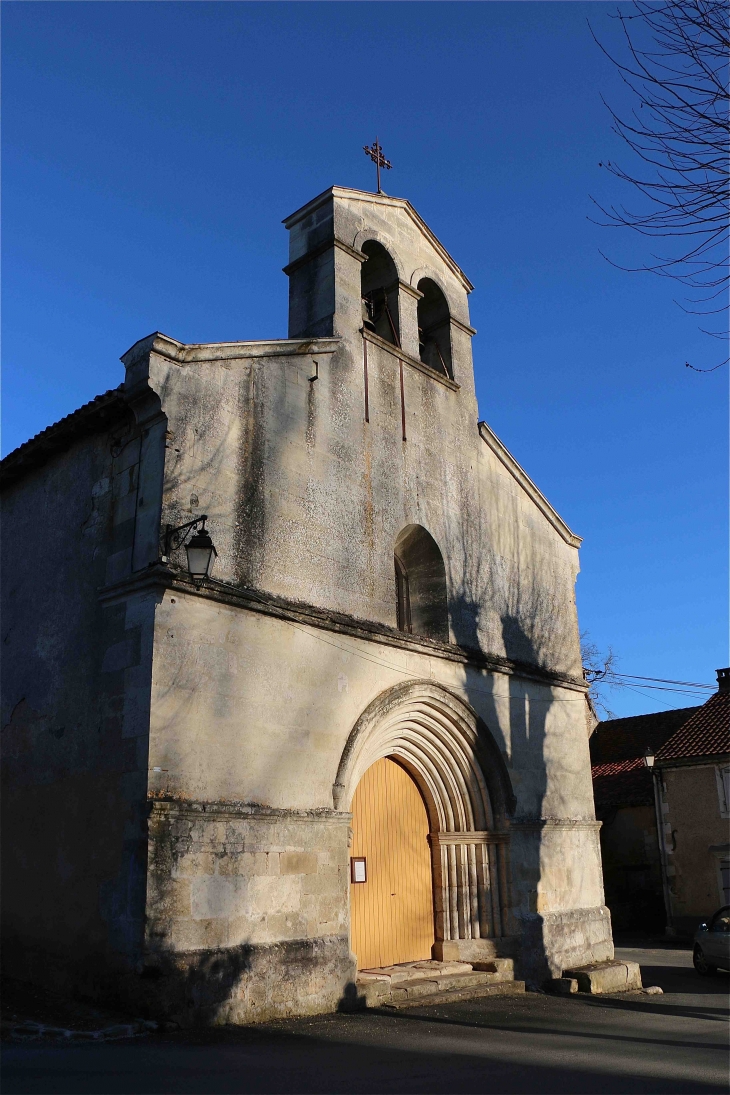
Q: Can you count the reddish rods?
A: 2